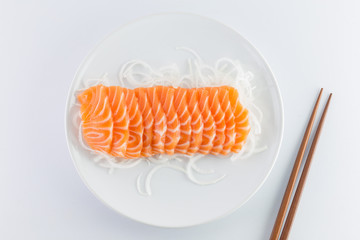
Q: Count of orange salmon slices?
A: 12